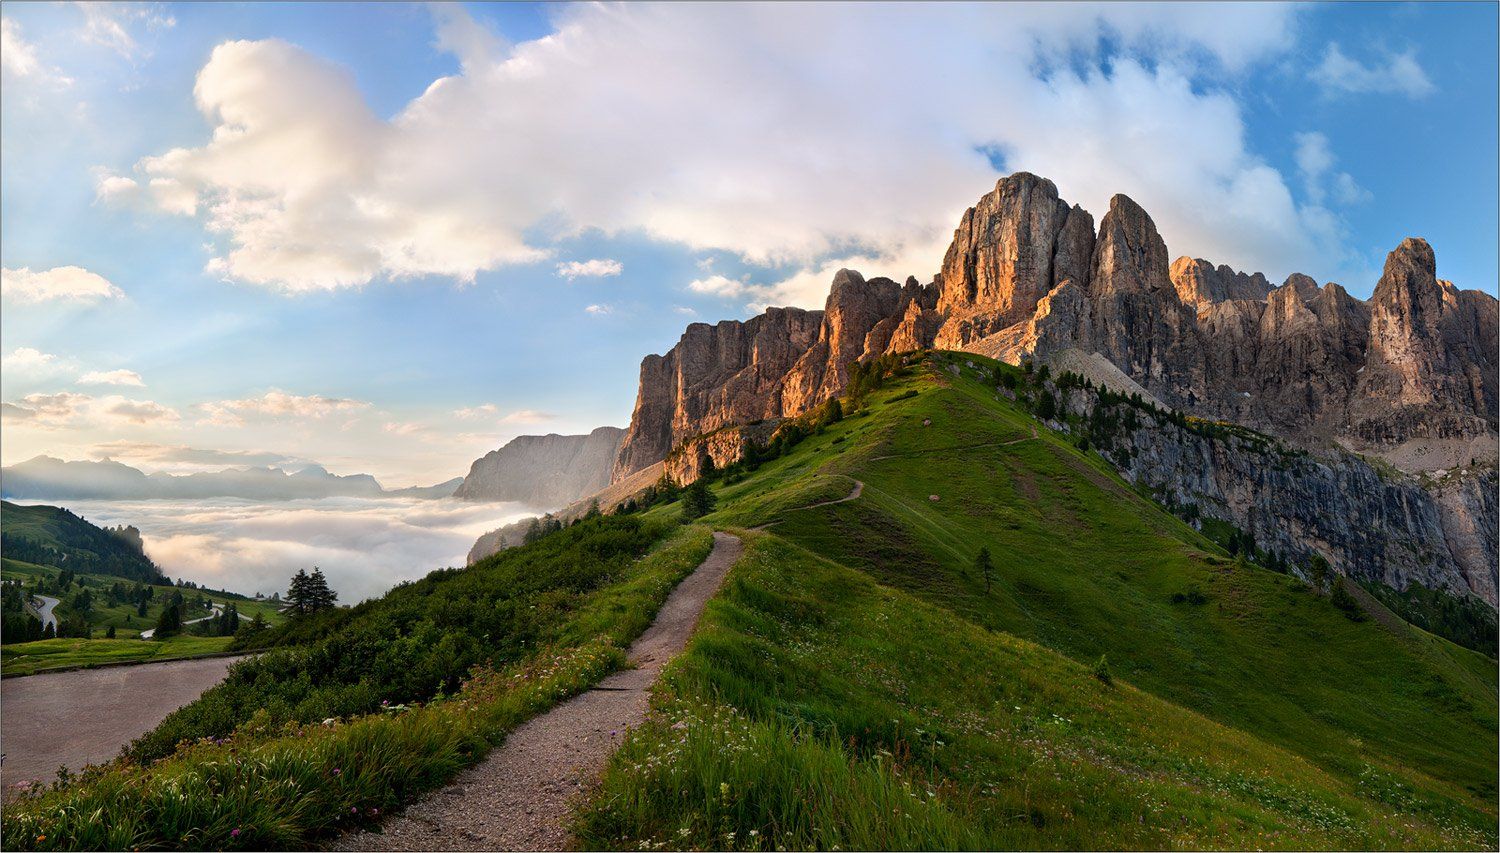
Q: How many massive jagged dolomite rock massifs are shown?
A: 1